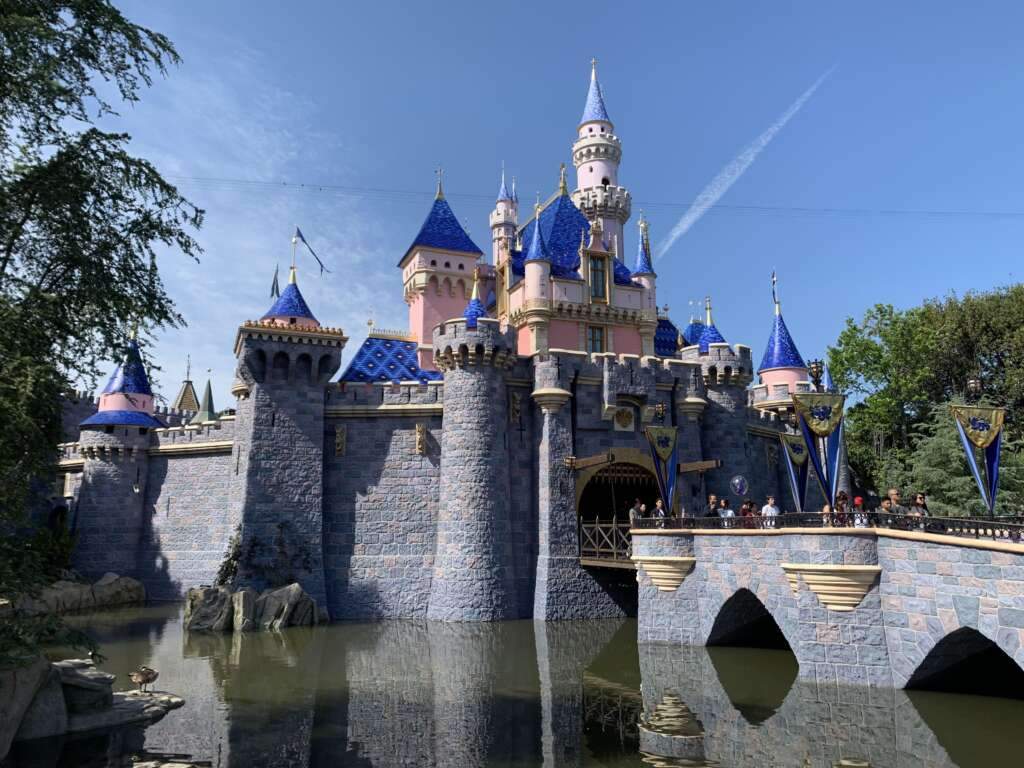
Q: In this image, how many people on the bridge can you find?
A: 14